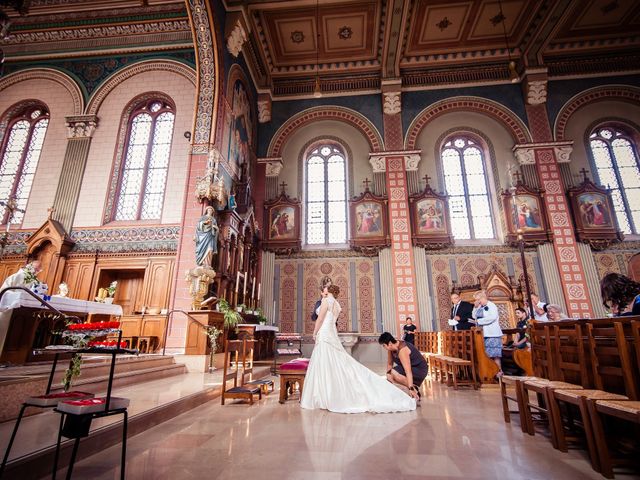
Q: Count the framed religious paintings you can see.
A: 5